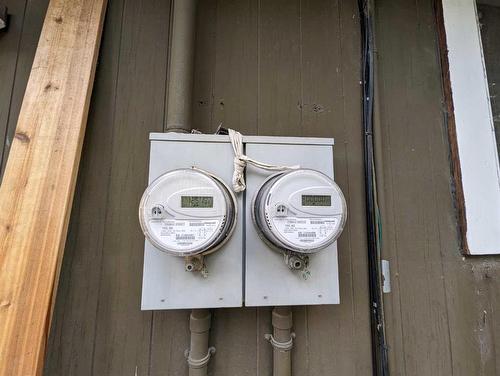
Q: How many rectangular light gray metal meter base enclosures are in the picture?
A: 2